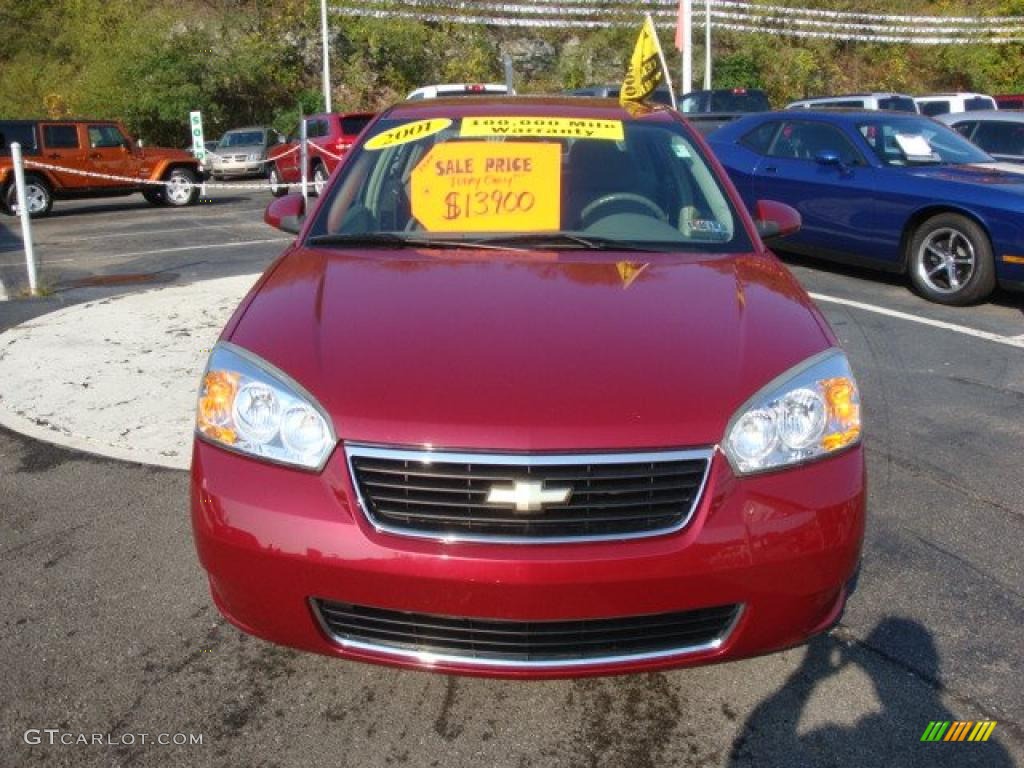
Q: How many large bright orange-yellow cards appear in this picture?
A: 1